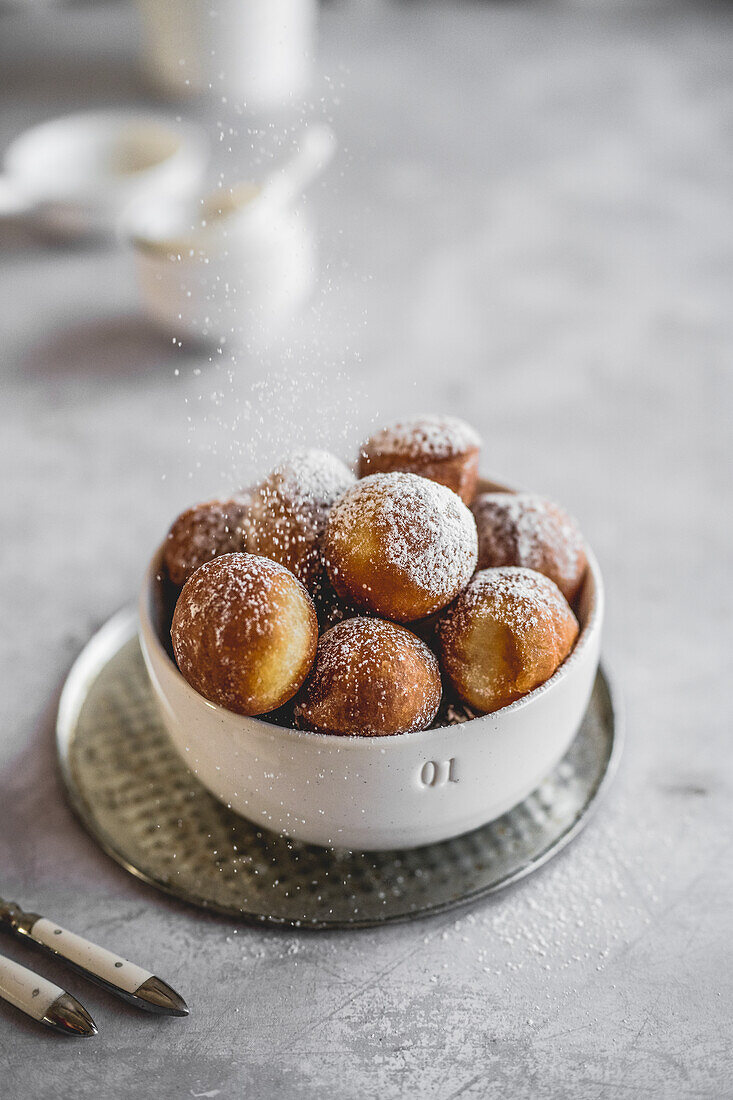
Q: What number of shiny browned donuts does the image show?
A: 8